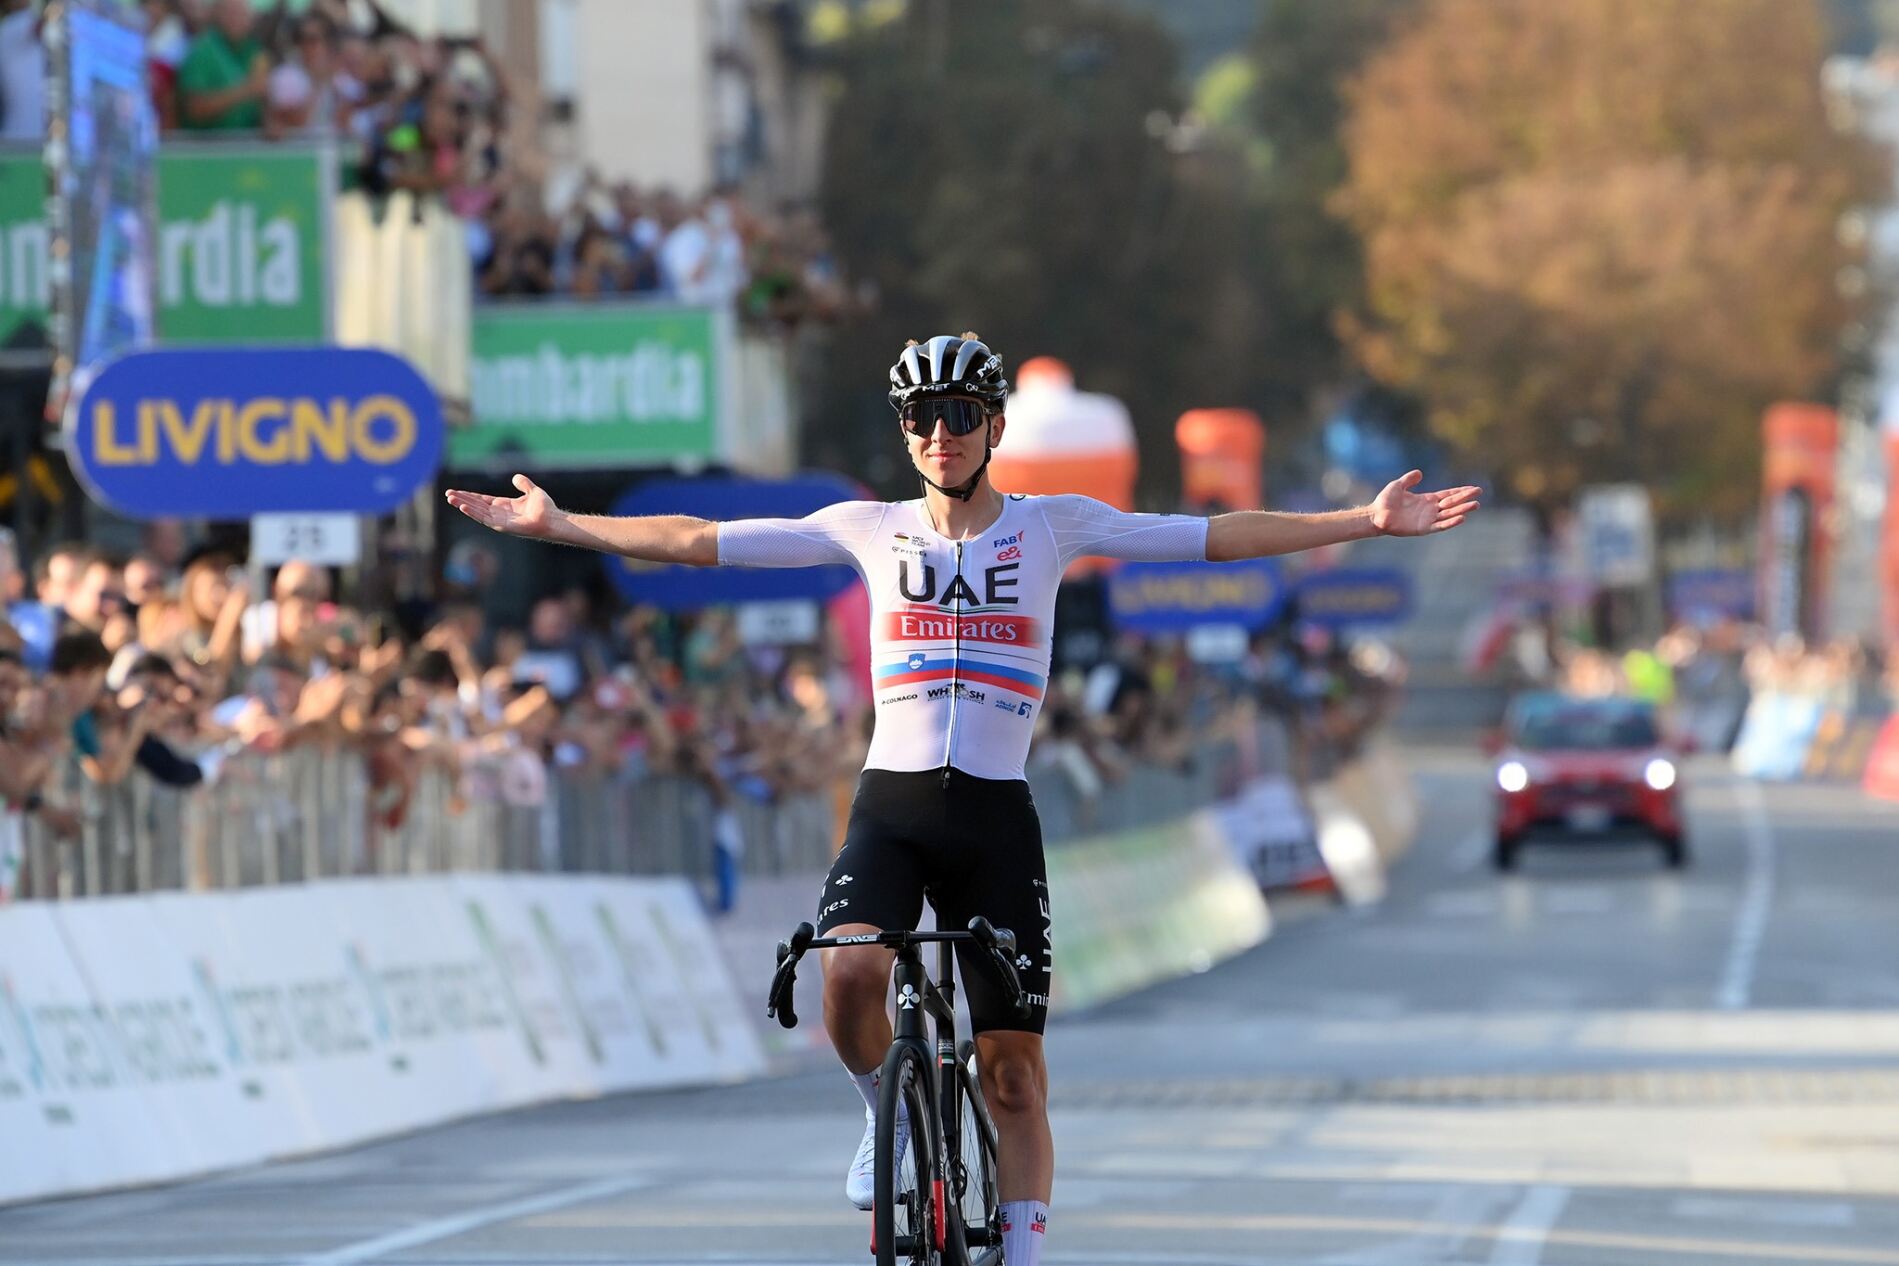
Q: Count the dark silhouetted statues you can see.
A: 0